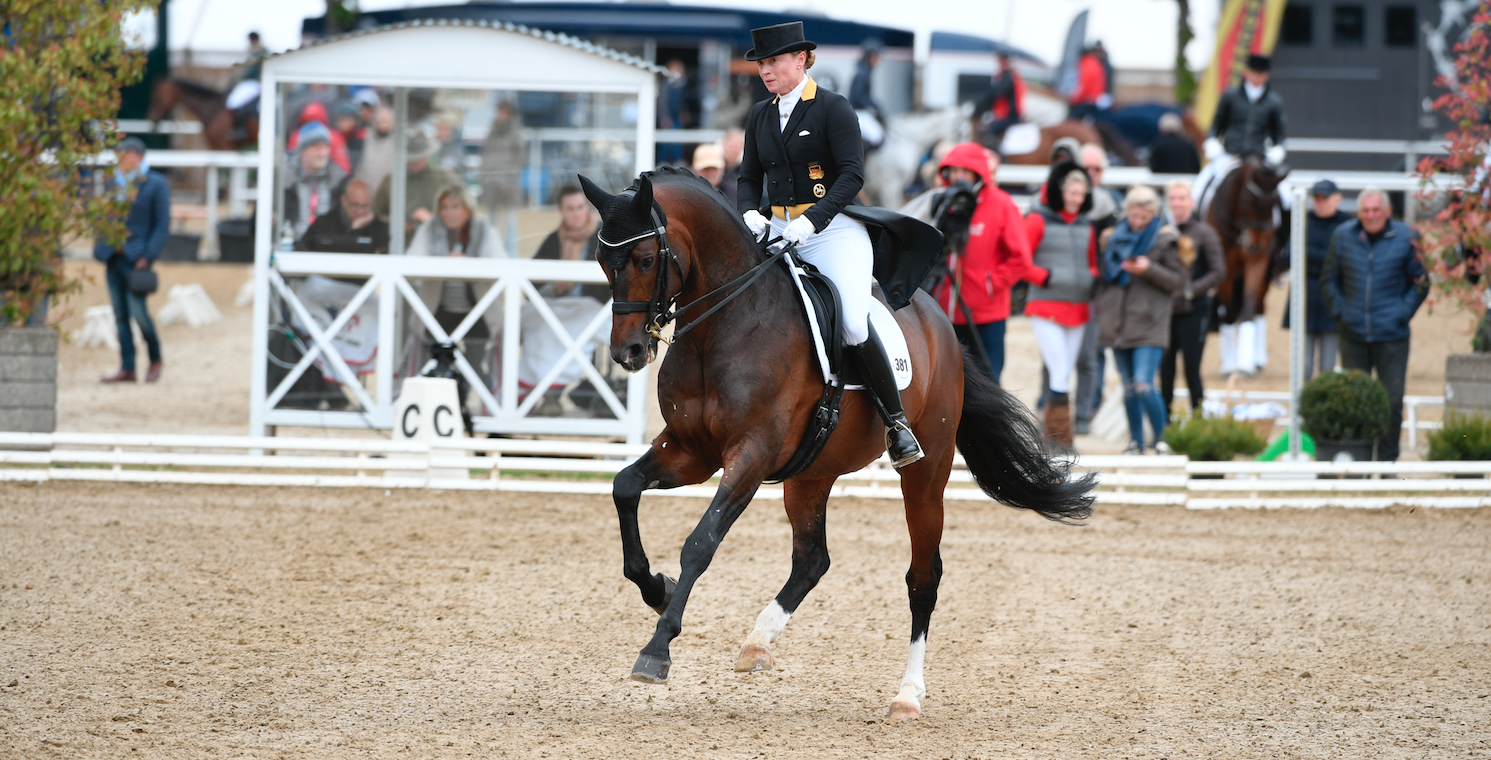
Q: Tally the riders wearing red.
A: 2